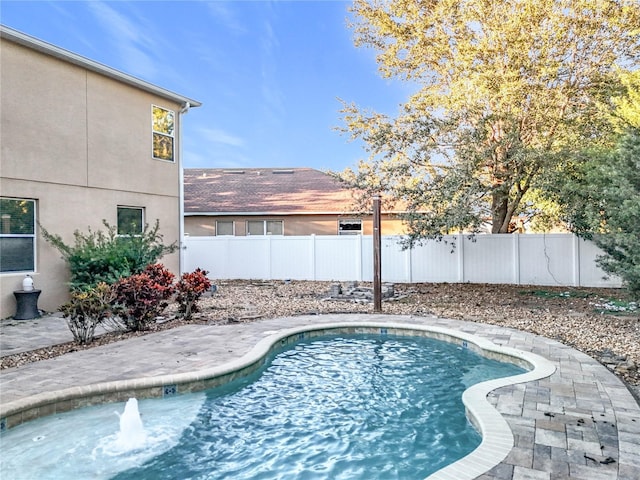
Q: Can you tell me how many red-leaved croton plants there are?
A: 2